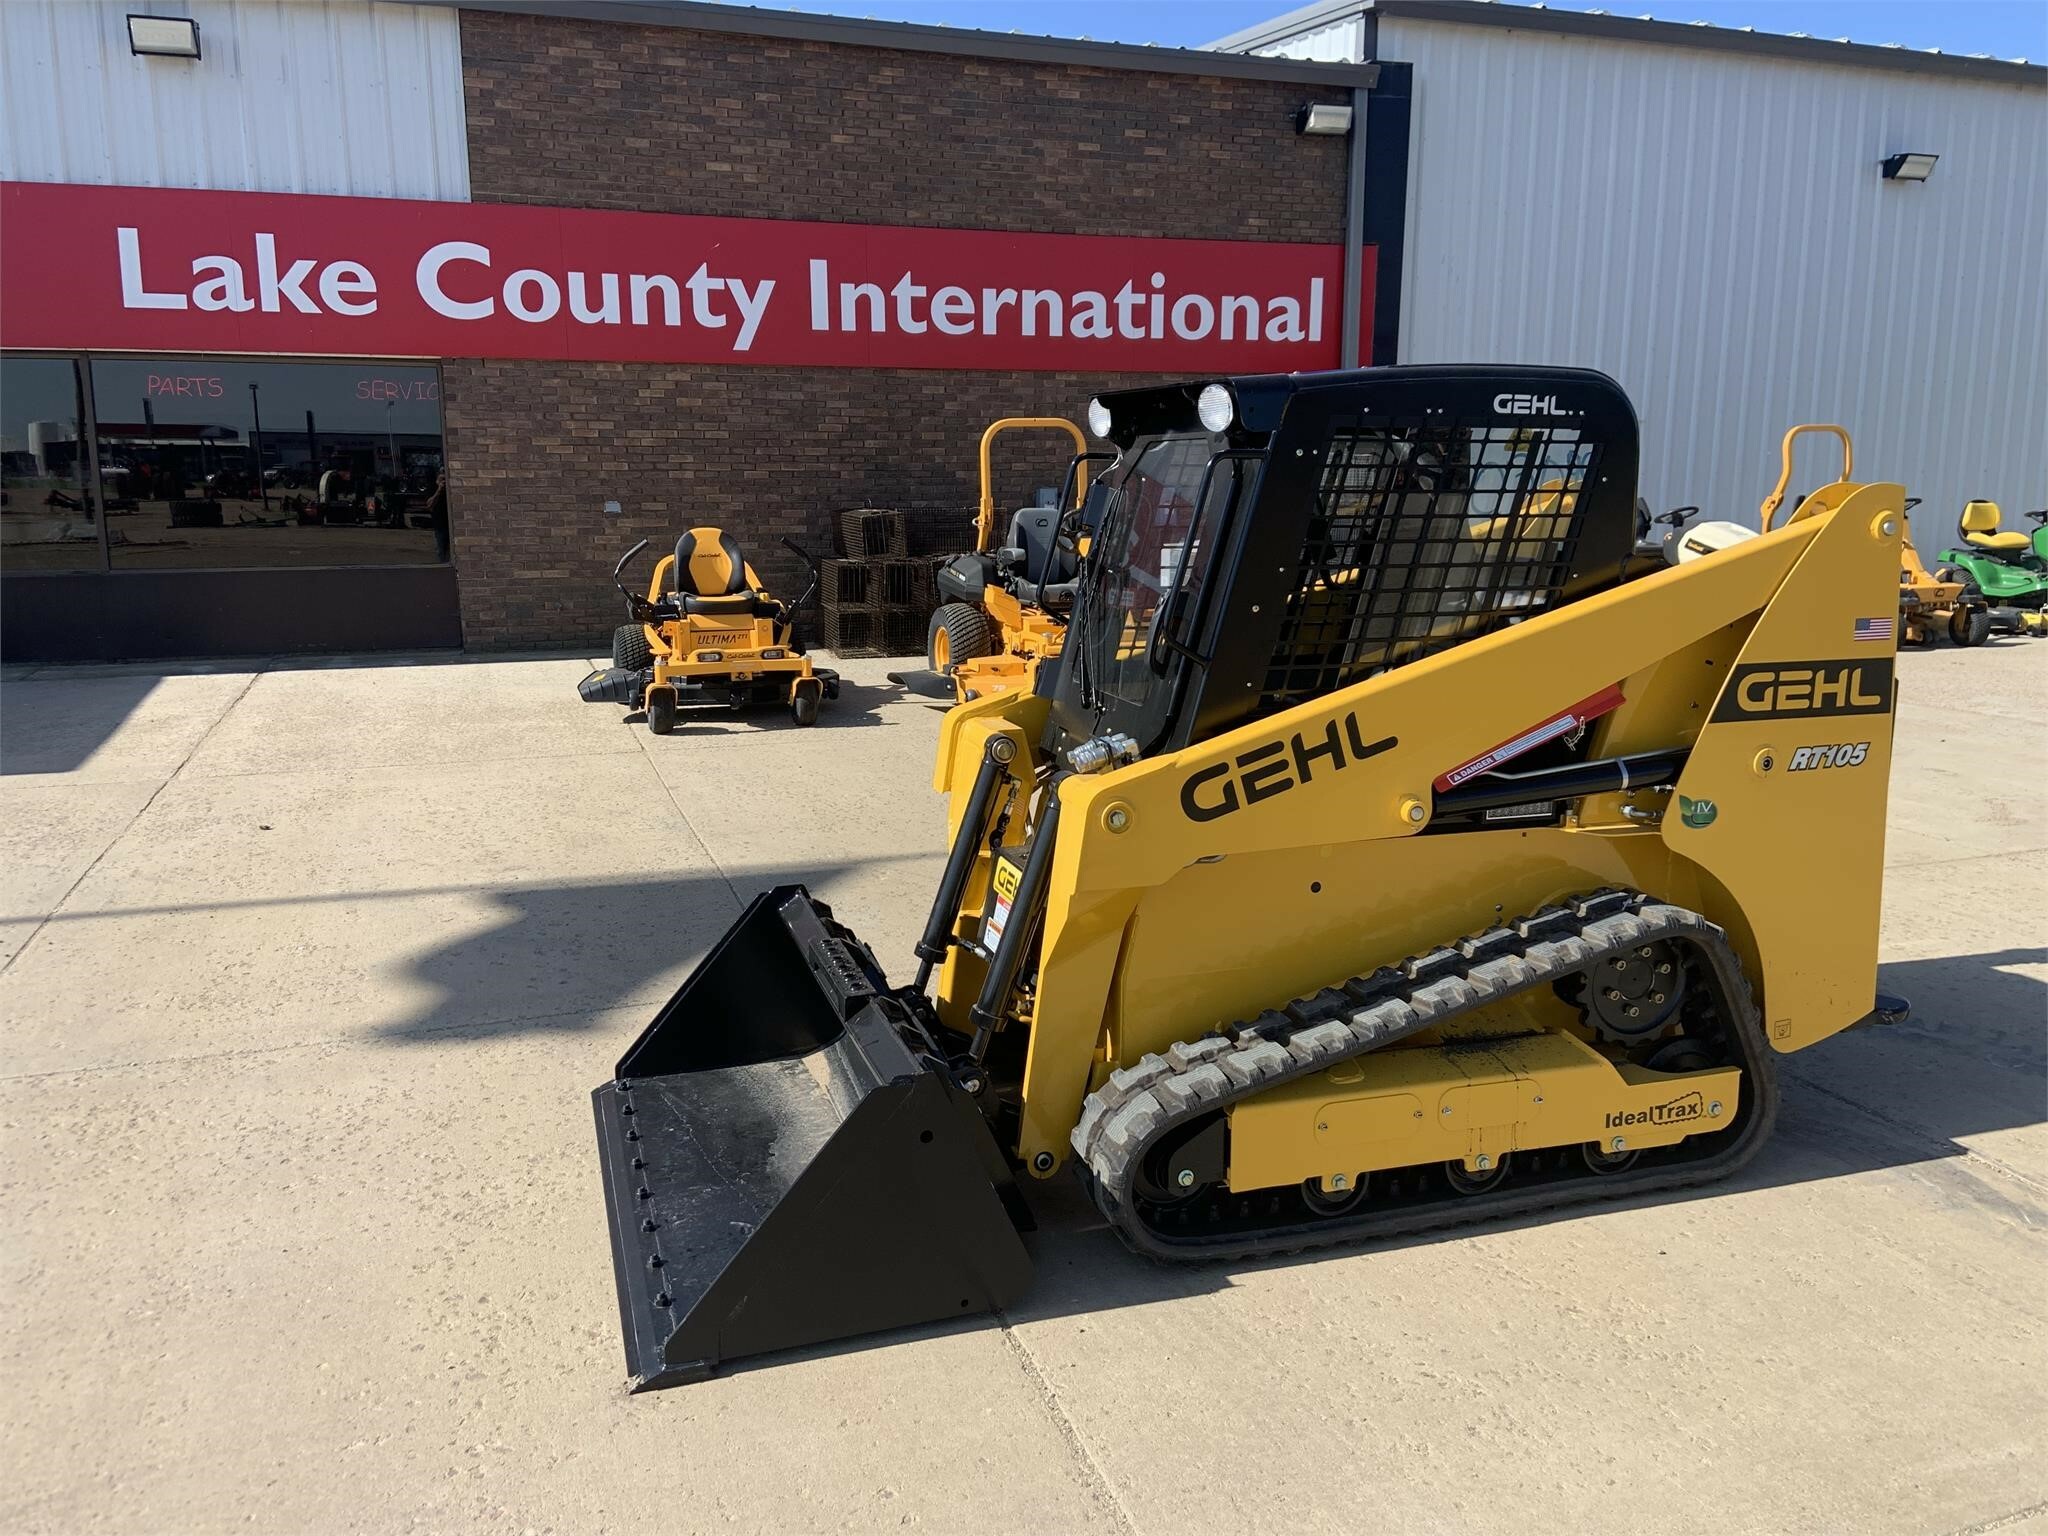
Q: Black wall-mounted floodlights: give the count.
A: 3